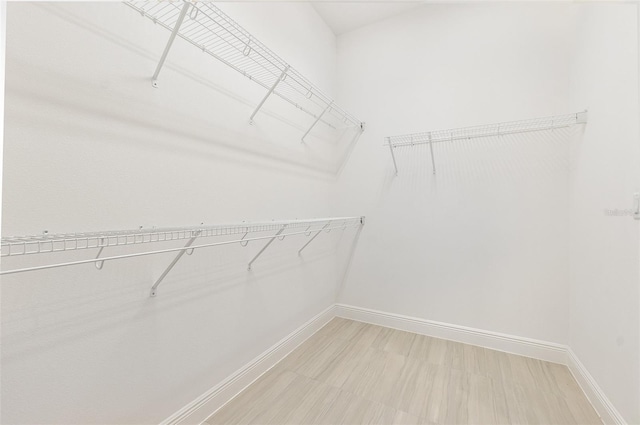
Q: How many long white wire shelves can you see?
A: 3